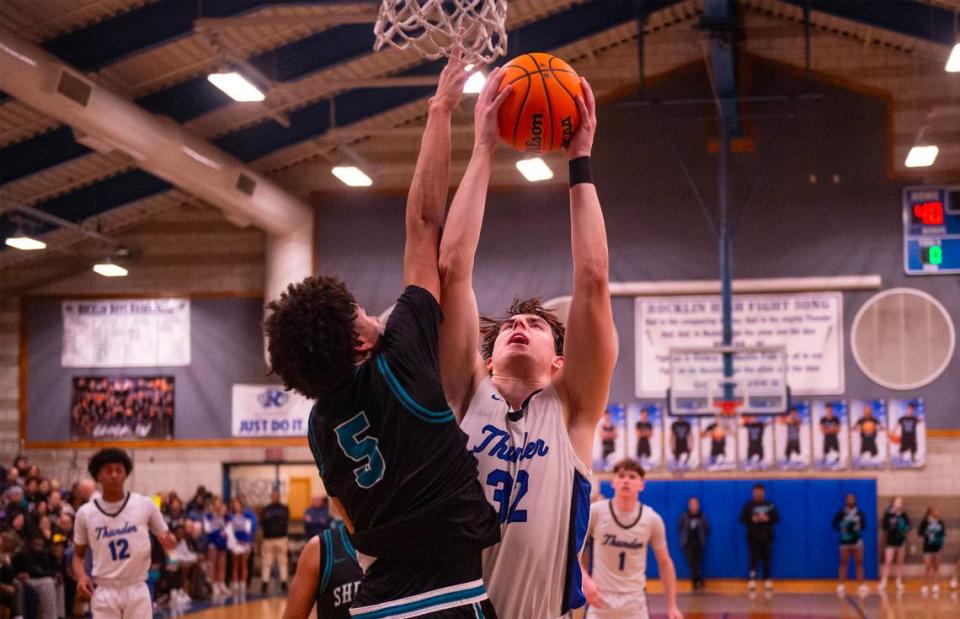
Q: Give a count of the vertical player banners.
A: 9